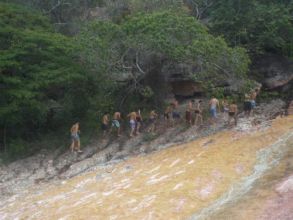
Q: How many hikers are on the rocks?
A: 15